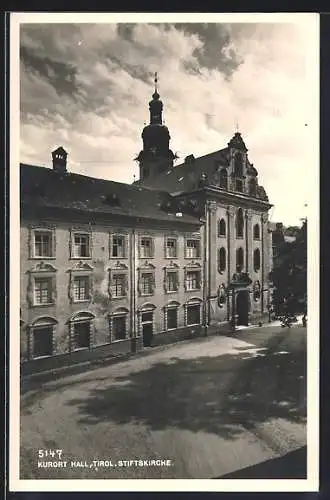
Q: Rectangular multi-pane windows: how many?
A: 12